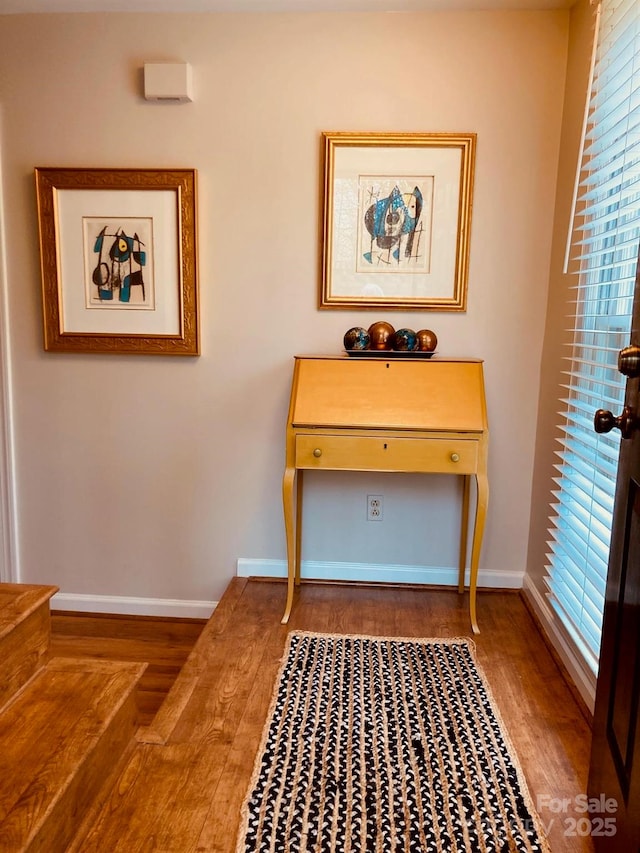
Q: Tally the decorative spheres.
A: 4